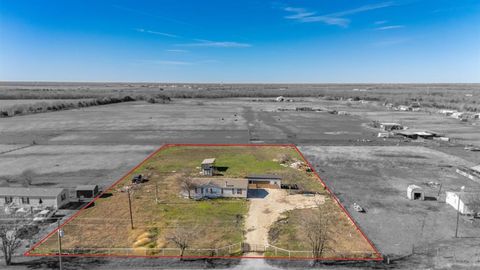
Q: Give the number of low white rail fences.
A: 2